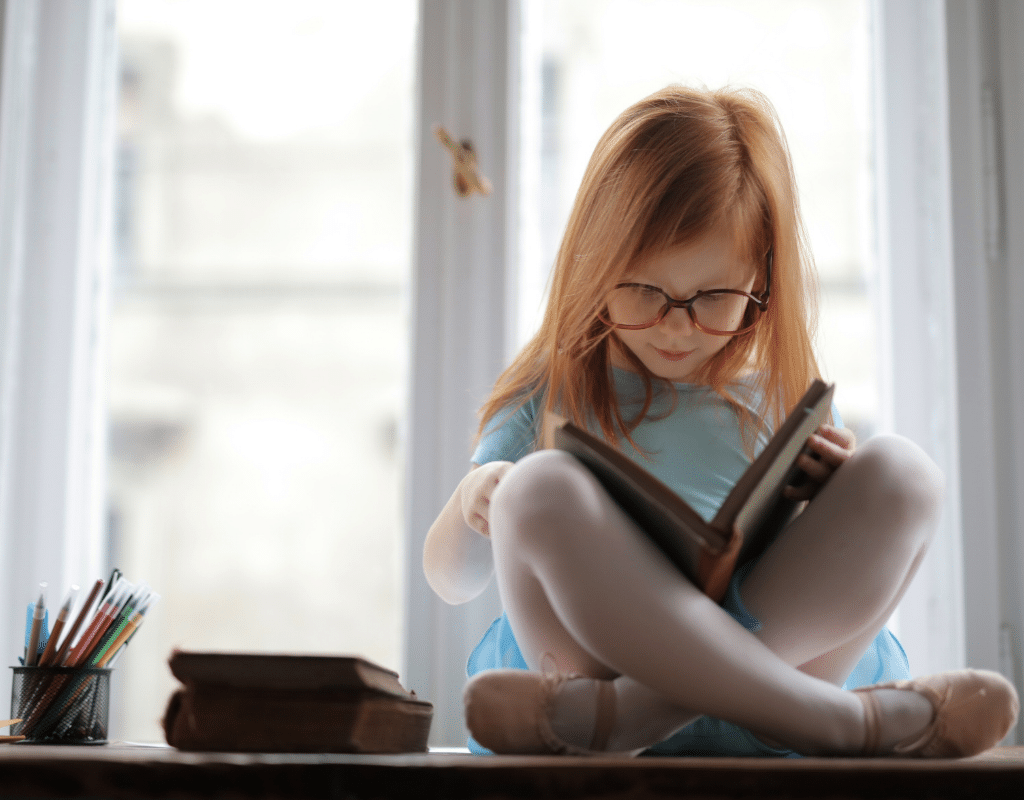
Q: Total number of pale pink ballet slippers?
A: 2